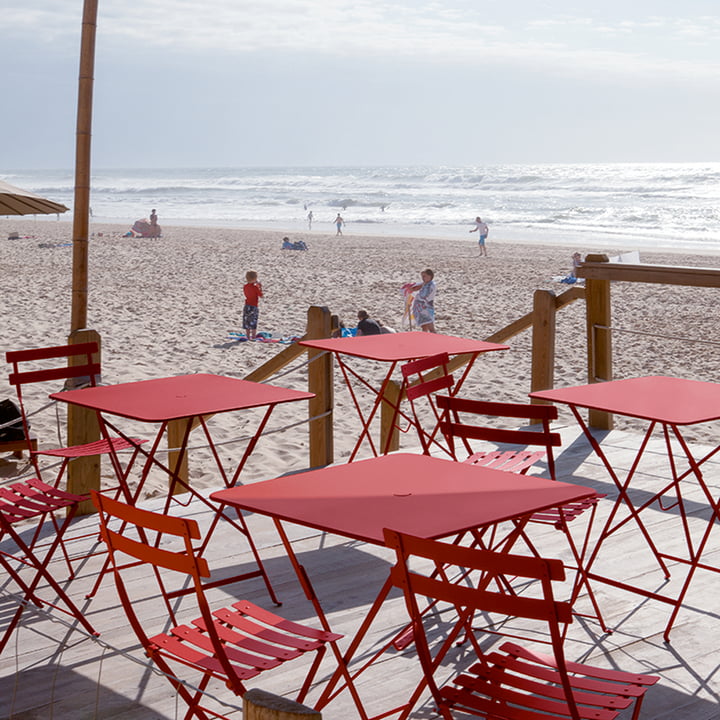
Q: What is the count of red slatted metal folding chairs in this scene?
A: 6